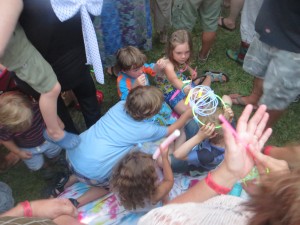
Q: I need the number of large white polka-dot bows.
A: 1